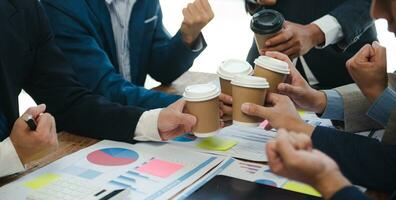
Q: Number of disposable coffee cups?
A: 5